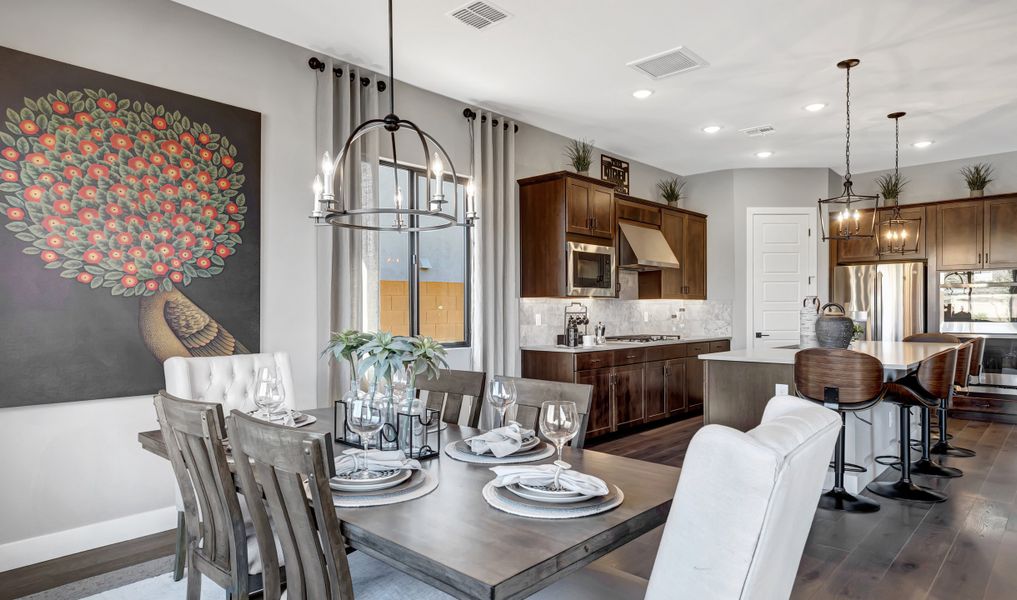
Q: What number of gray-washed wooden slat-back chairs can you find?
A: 4